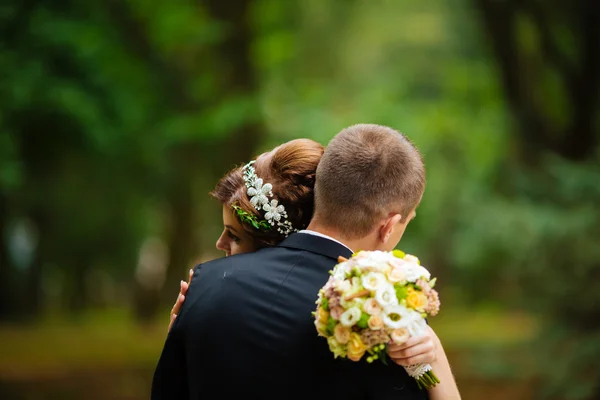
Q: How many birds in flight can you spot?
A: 0